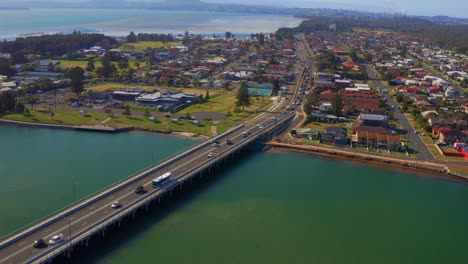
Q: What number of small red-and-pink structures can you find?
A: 1